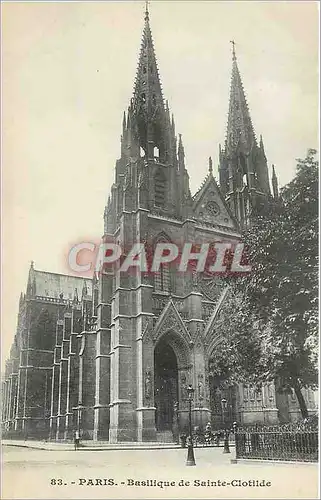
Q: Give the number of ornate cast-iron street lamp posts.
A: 2